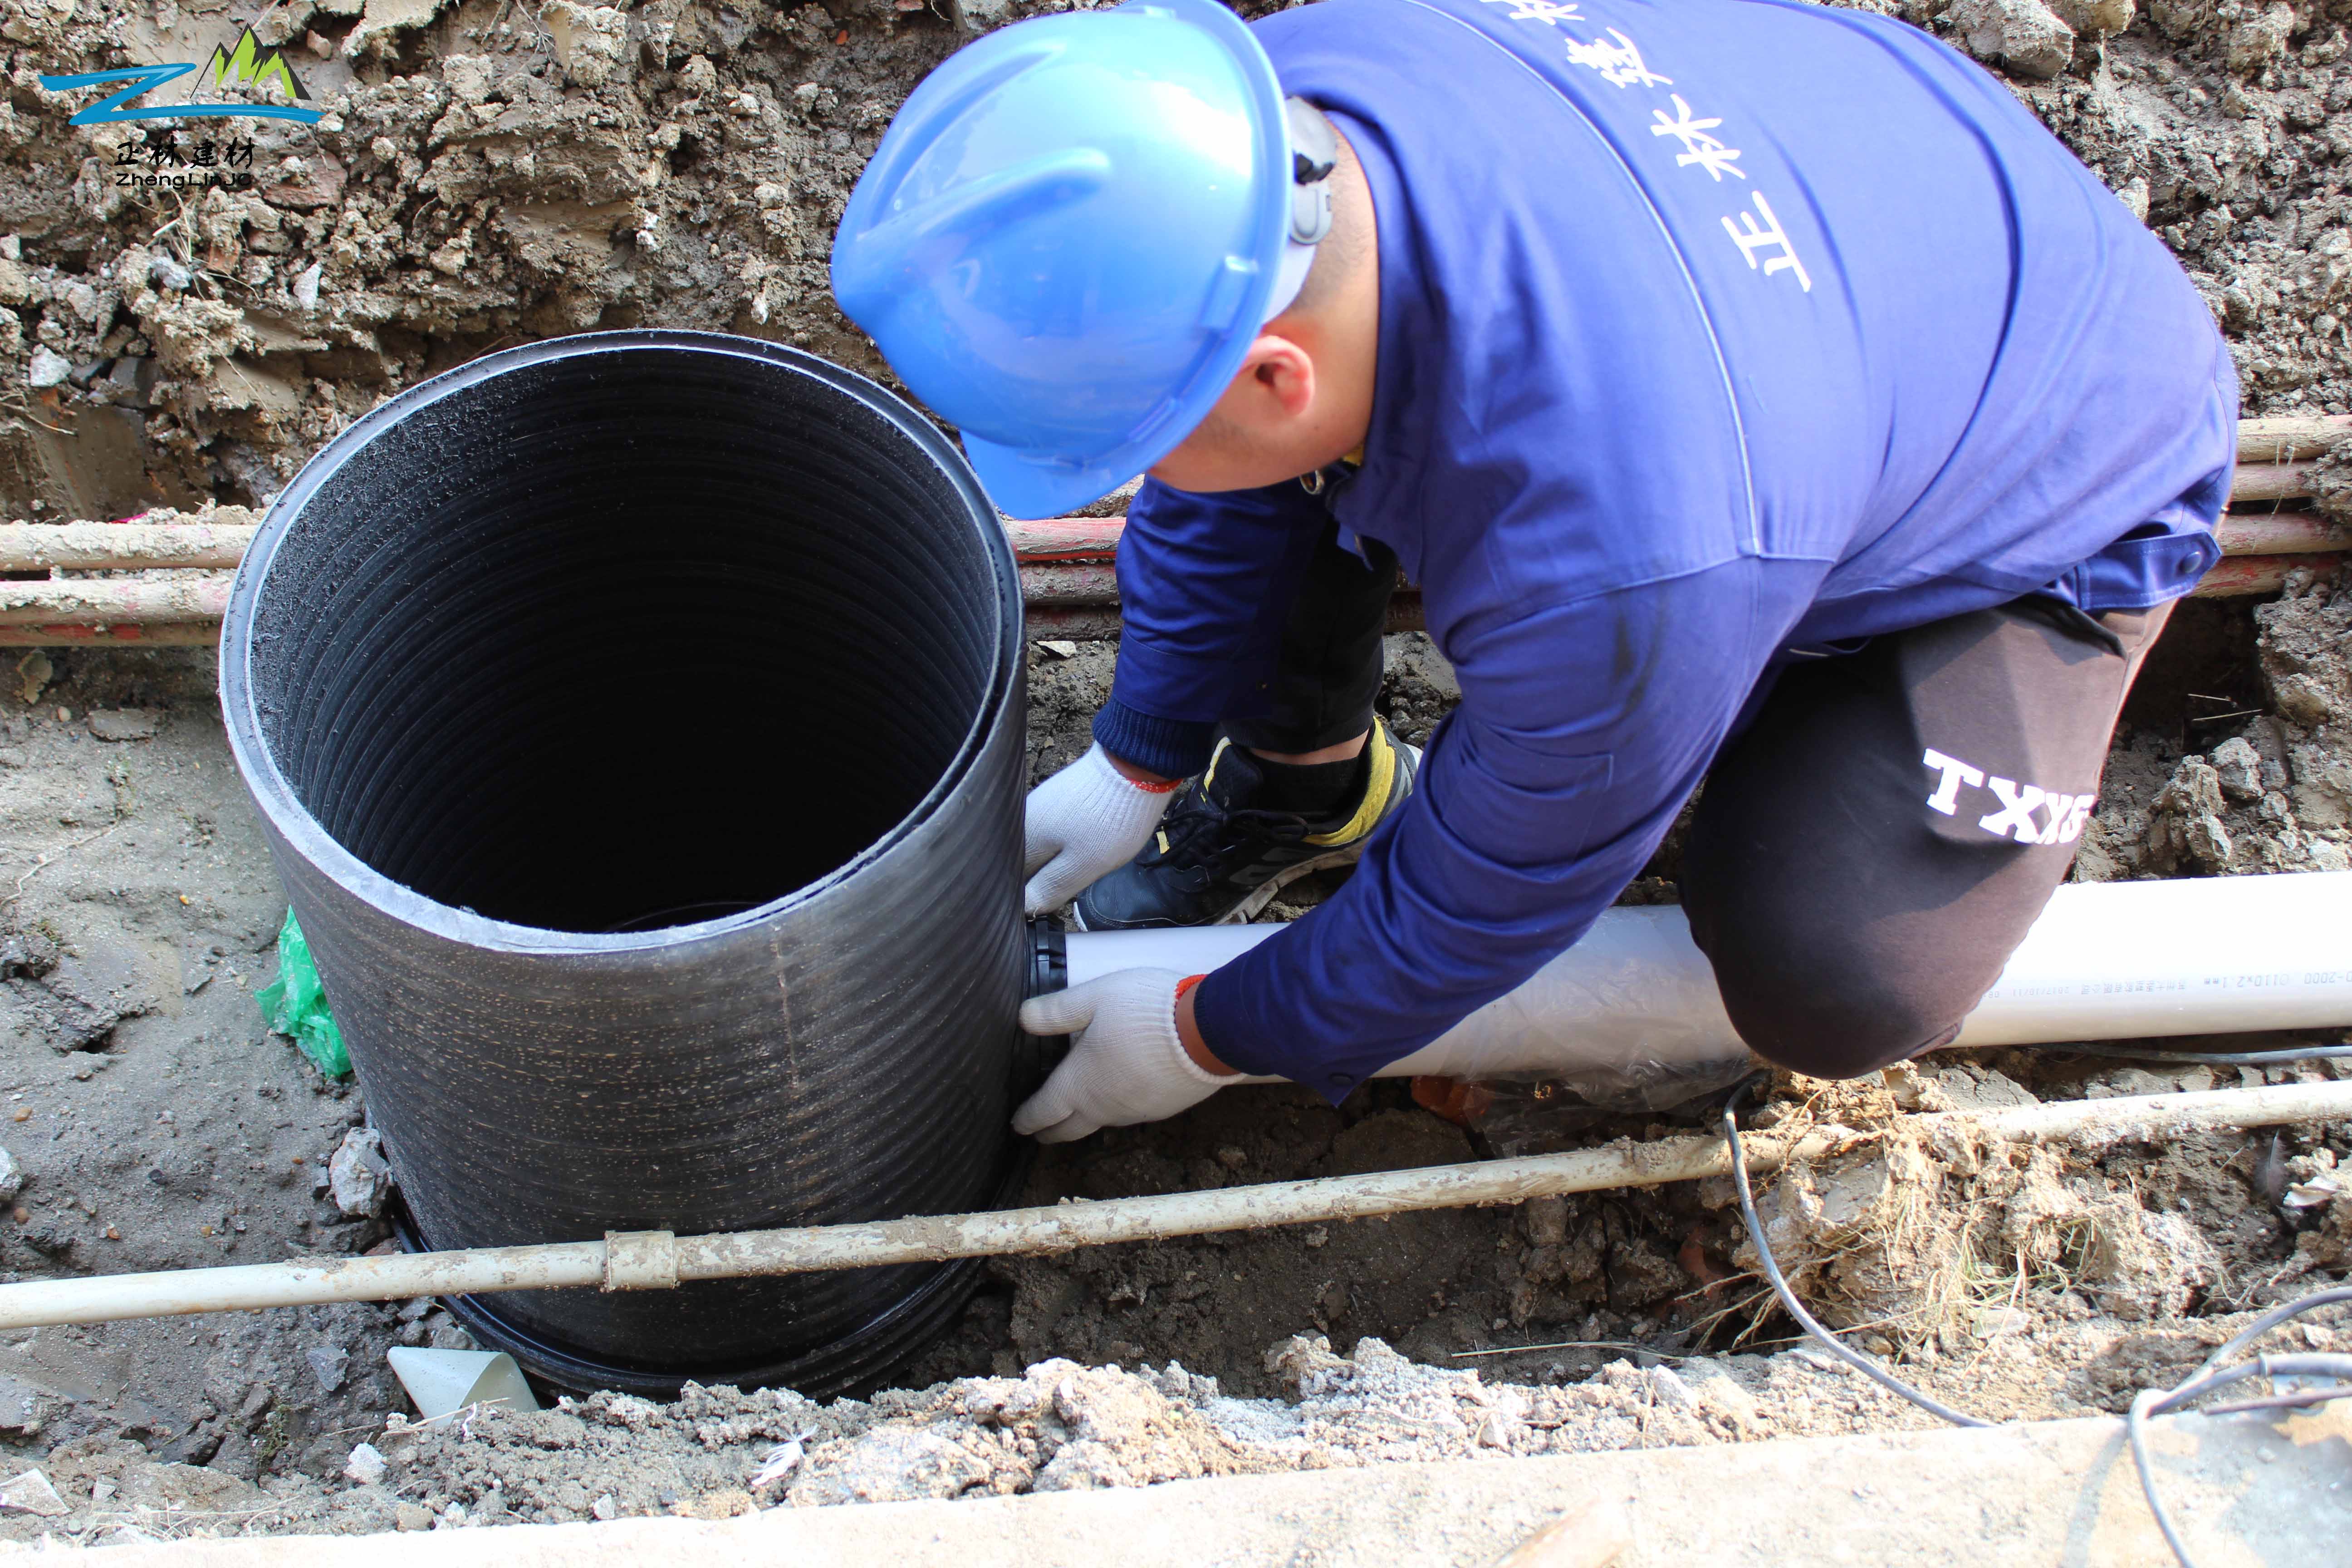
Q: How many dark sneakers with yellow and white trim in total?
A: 1